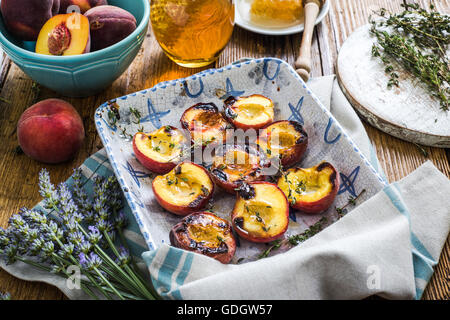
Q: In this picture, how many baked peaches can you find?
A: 9